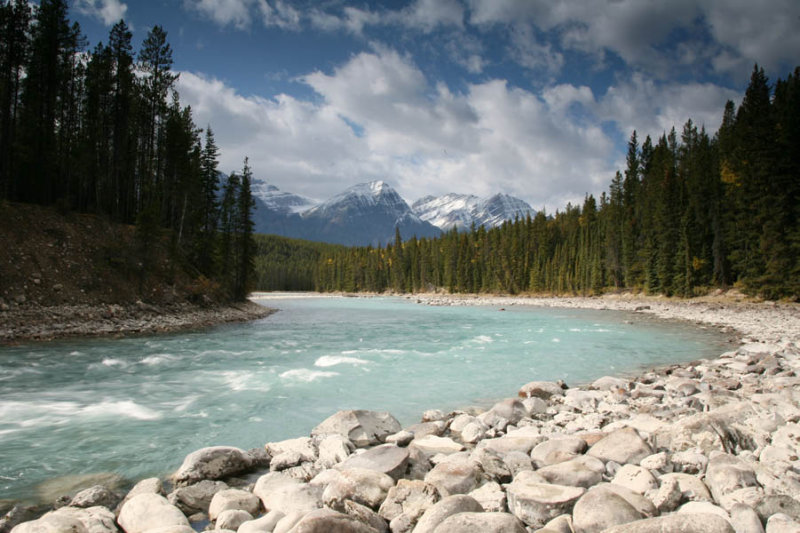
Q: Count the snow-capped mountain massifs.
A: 3